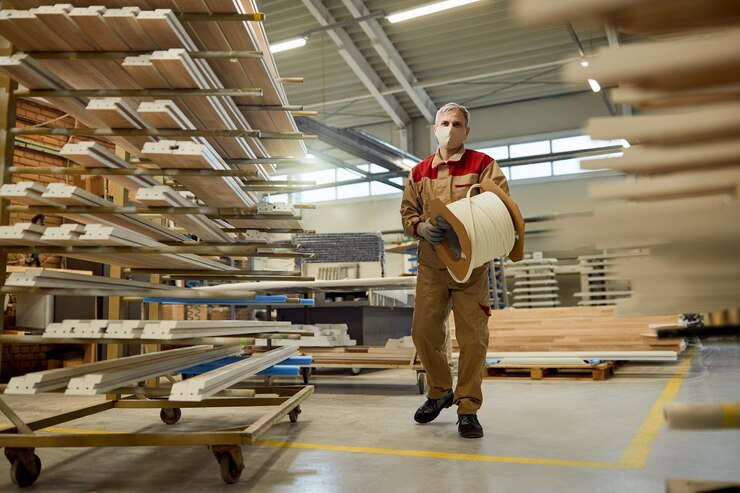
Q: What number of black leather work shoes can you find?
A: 2